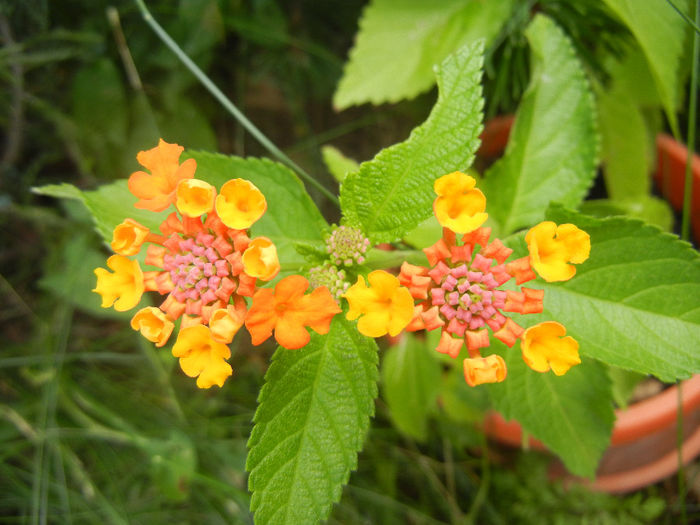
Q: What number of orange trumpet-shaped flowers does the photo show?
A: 2